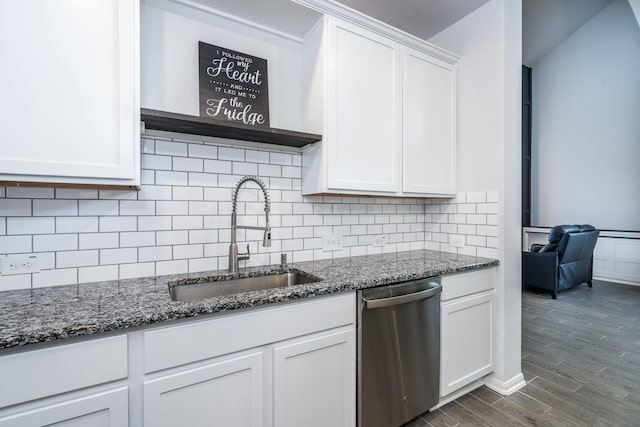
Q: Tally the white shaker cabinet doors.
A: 7